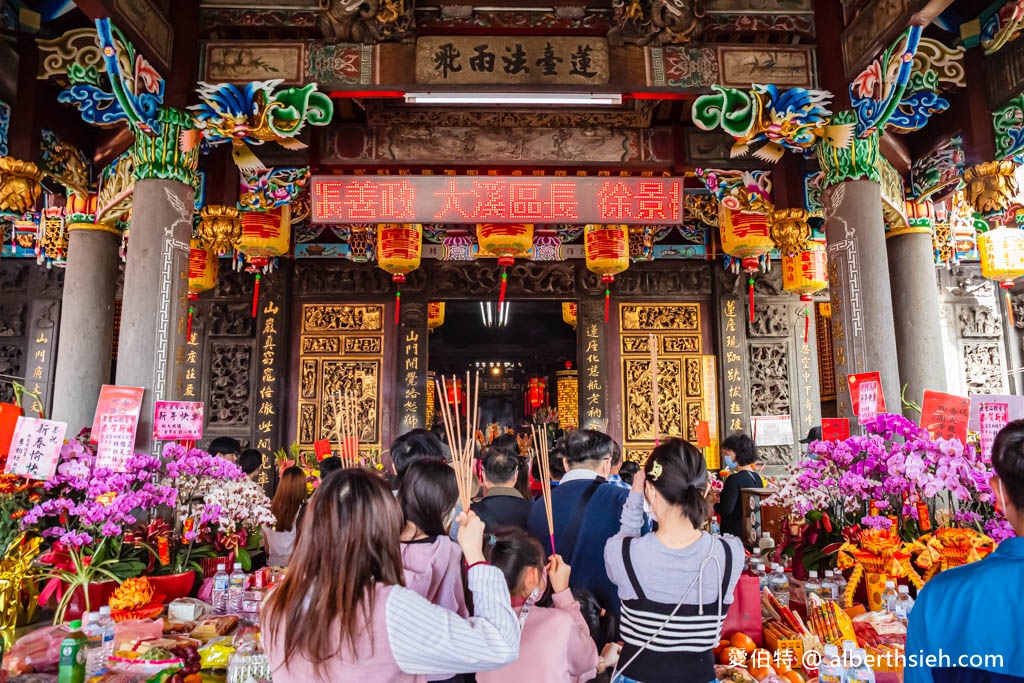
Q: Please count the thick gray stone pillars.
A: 4